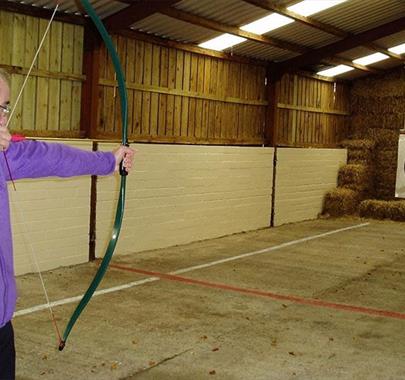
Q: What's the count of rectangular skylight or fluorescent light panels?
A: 6